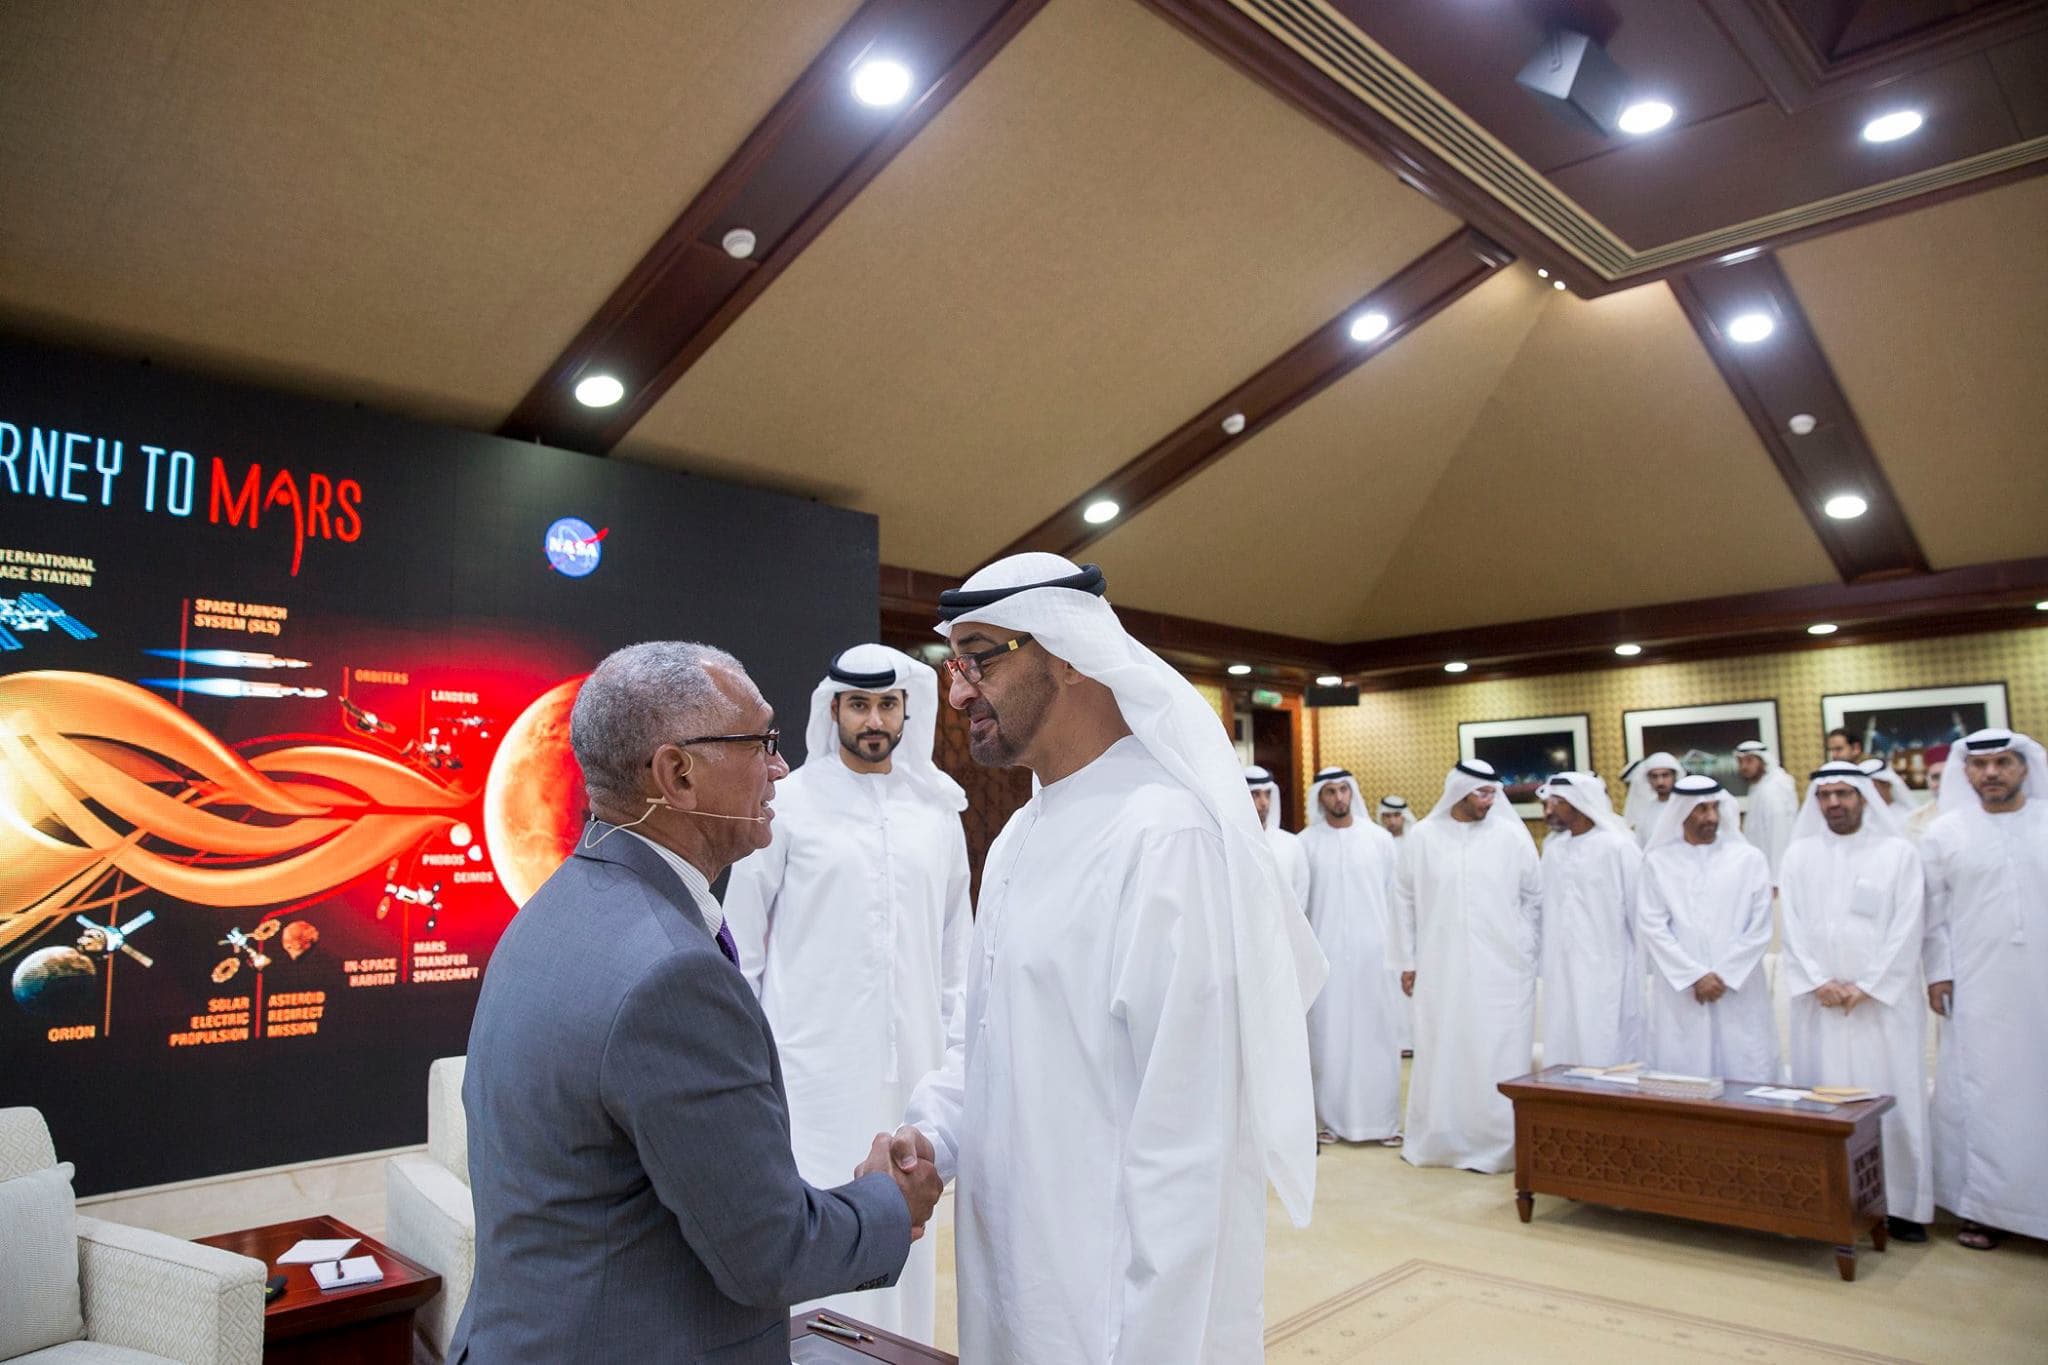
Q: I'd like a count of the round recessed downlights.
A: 14